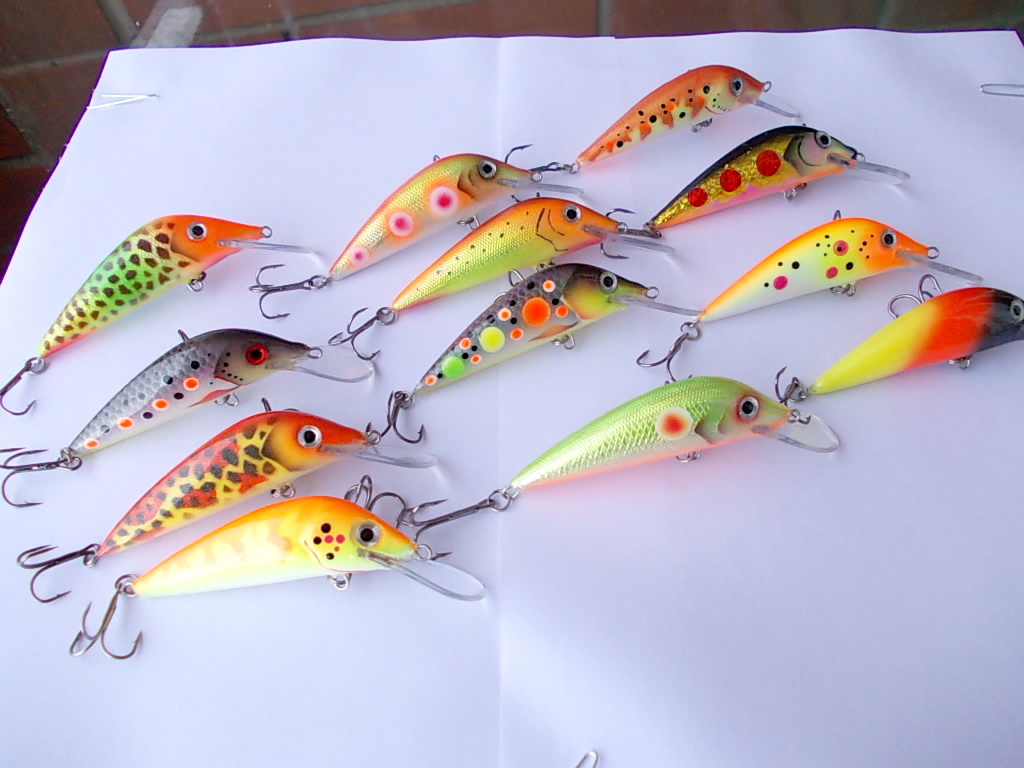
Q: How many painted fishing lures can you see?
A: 12